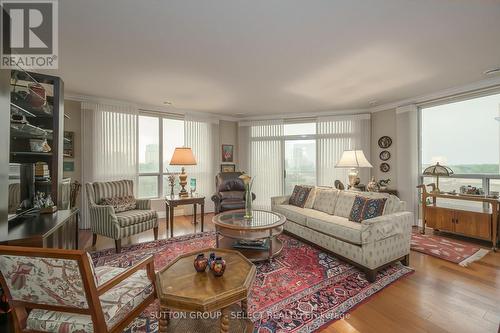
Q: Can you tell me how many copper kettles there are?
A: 0